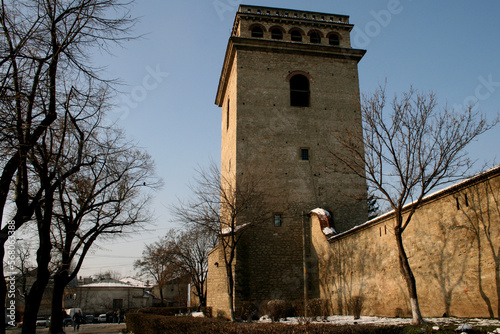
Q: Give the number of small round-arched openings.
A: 5